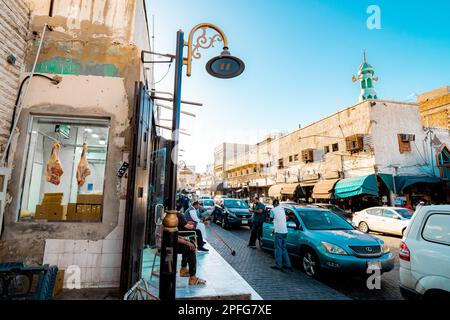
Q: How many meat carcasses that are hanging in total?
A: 2